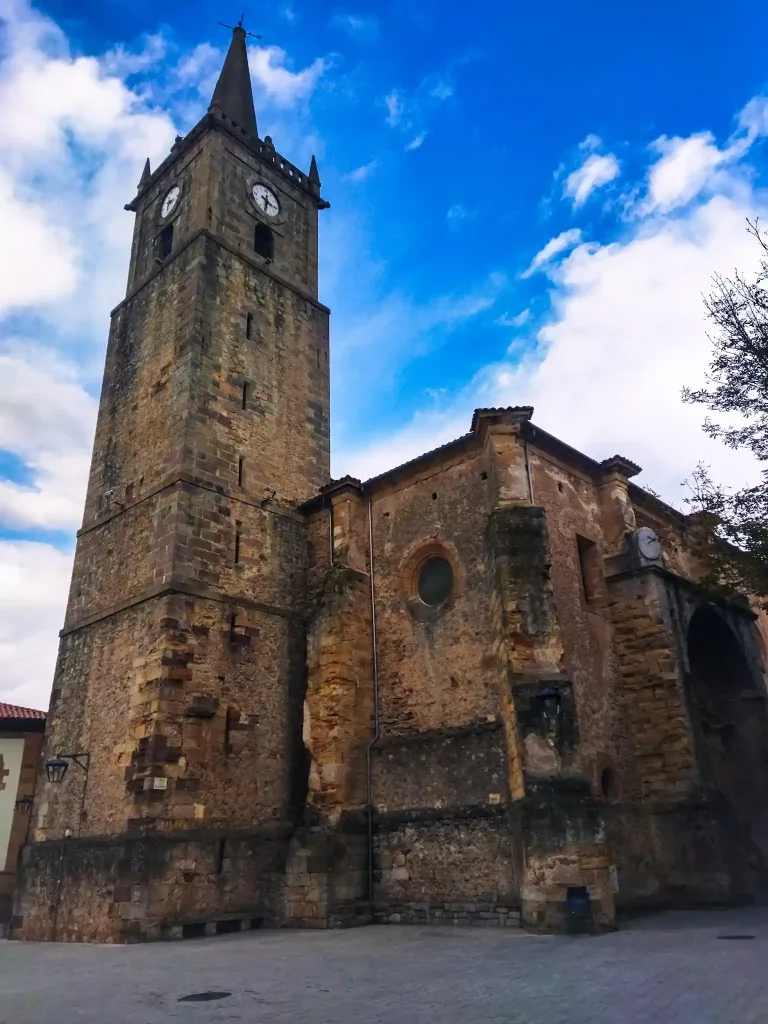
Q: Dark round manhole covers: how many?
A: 2